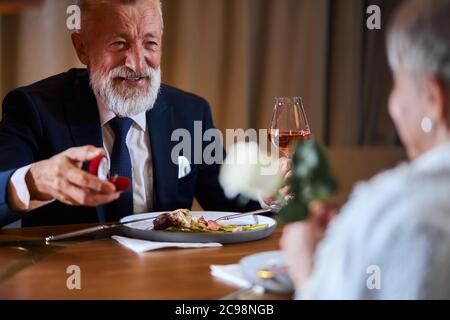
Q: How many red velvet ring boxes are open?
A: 1